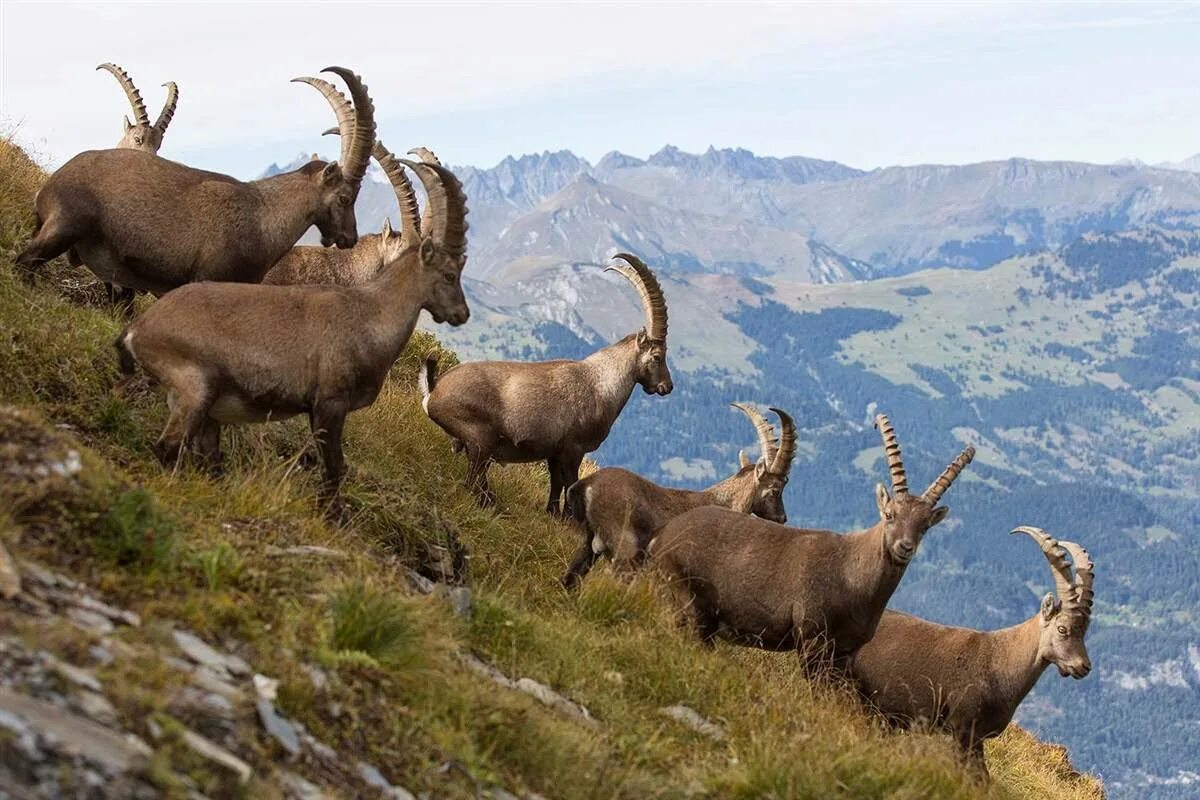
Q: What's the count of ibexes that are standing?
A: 8